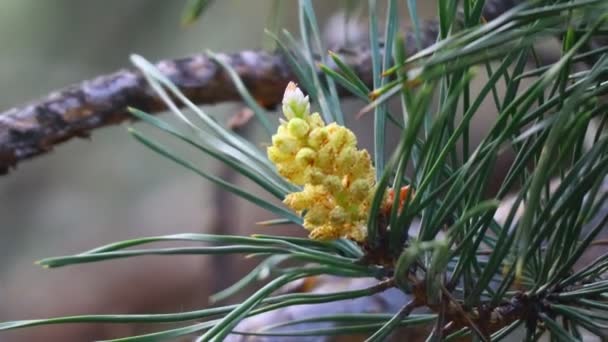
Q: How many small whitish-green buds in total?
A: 1